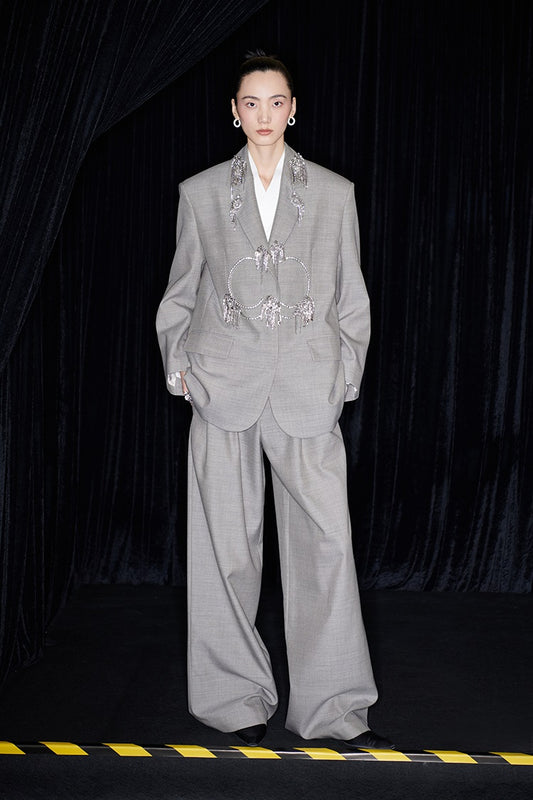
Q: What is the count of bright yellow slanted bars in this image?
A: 9